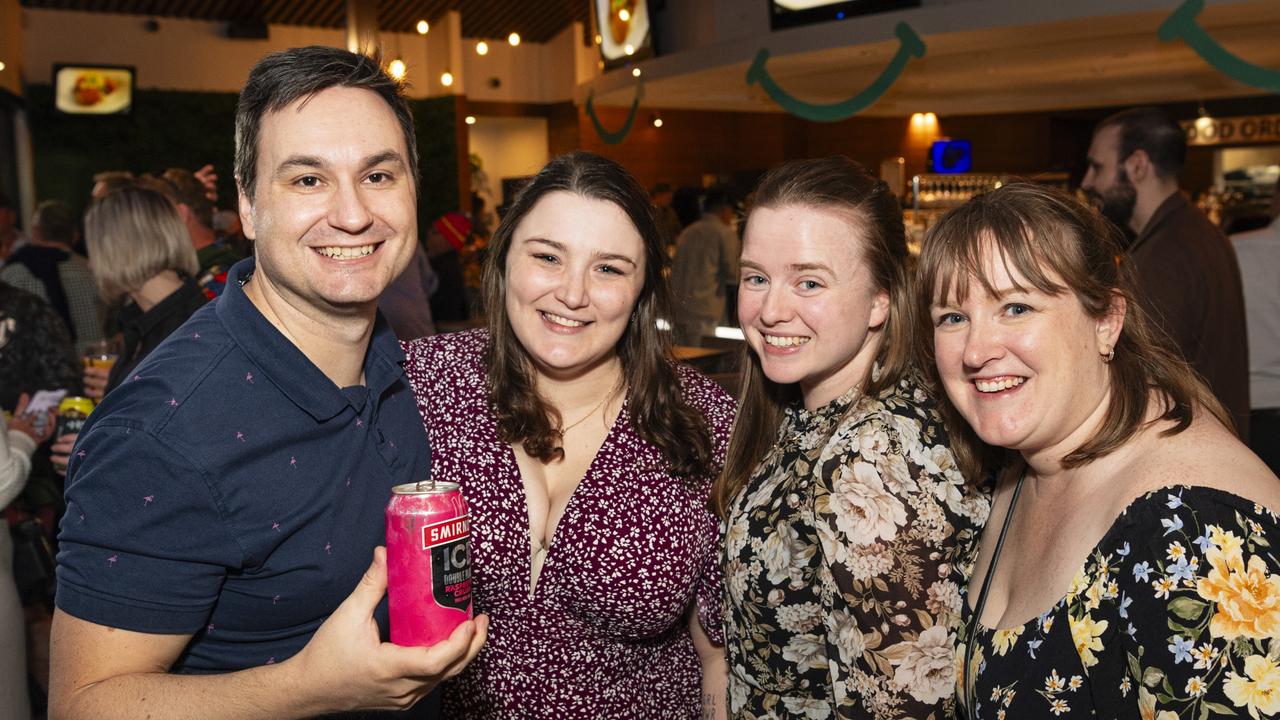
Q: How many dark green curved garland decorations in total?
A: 3